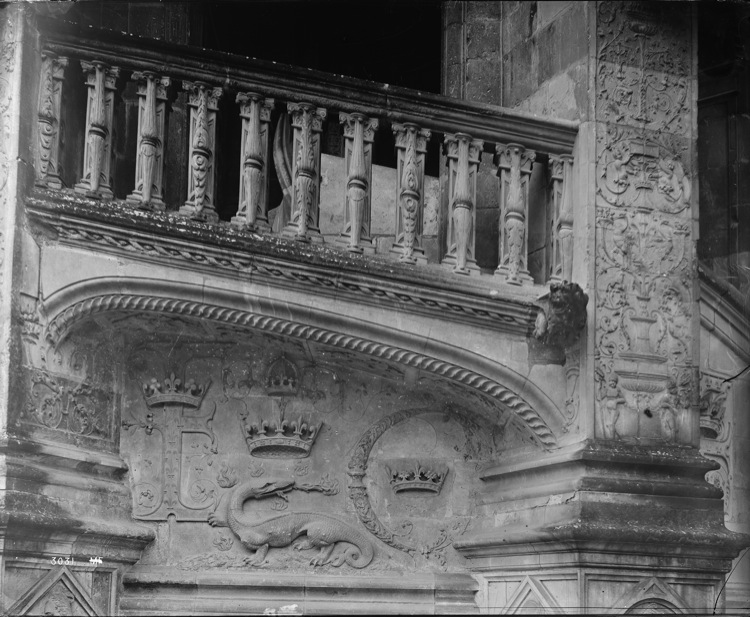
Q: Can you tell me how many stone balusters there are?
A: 11